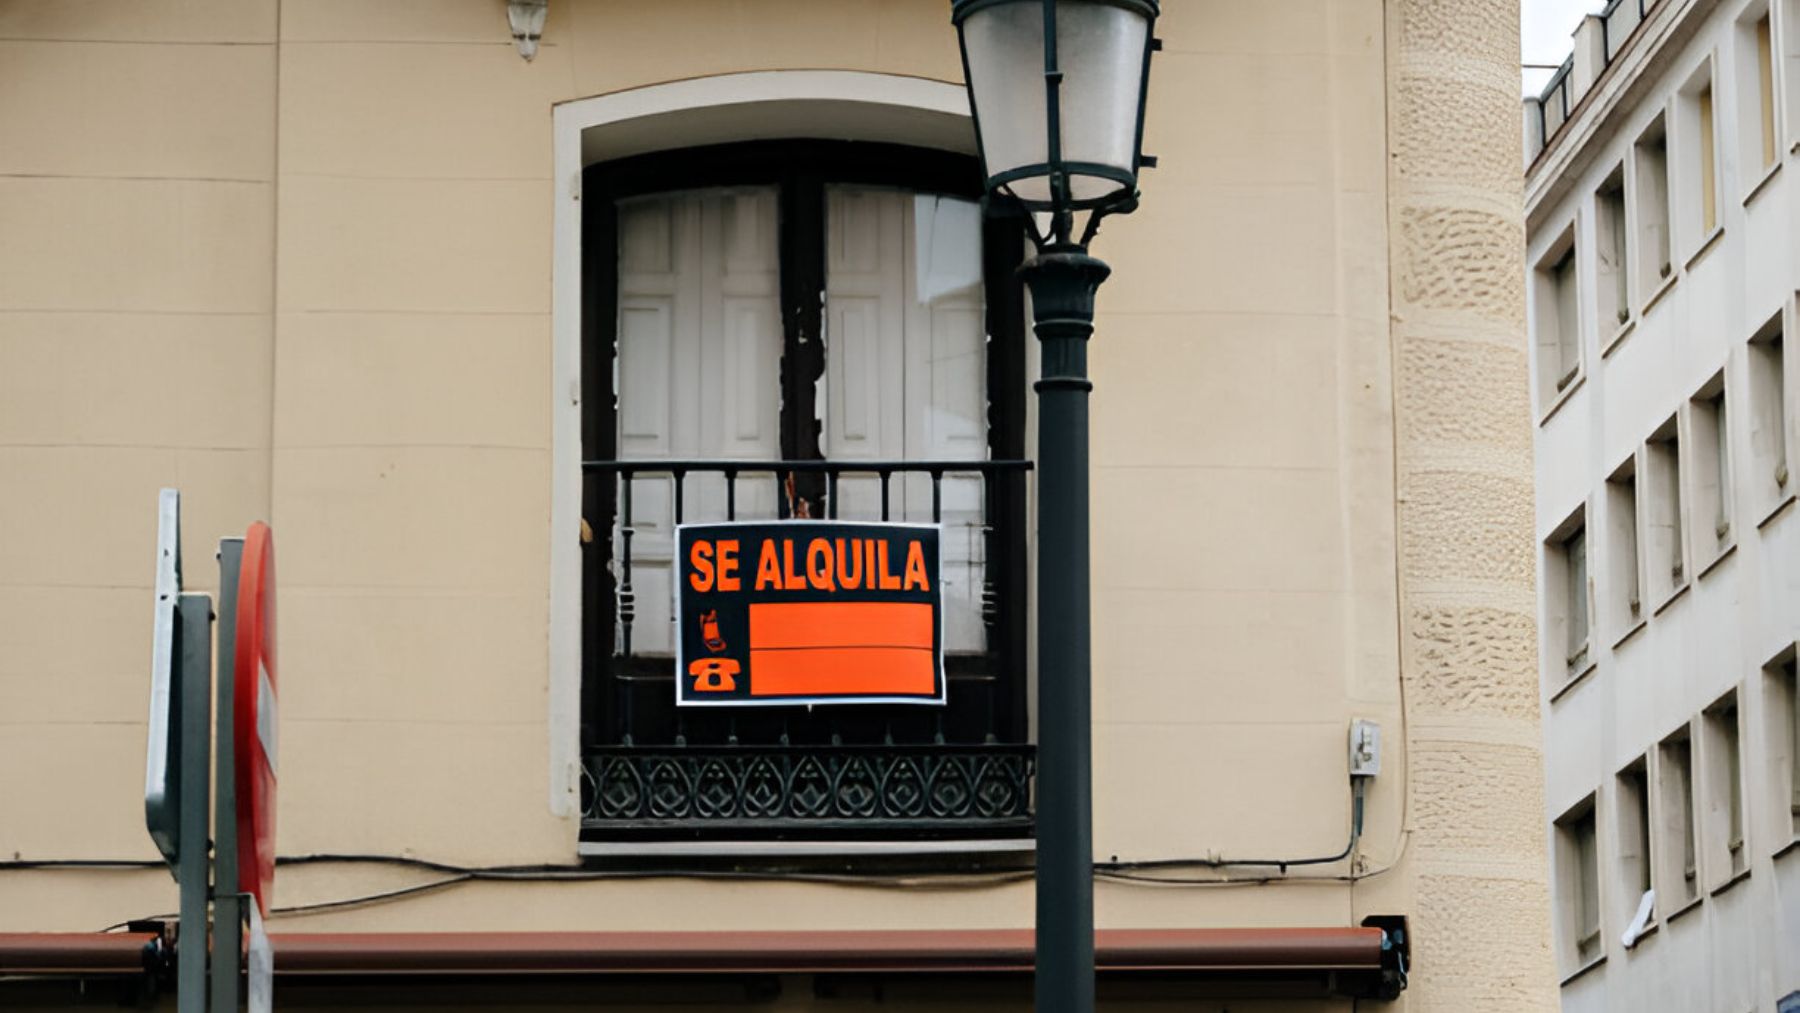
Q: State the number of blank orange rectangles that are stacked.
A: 2